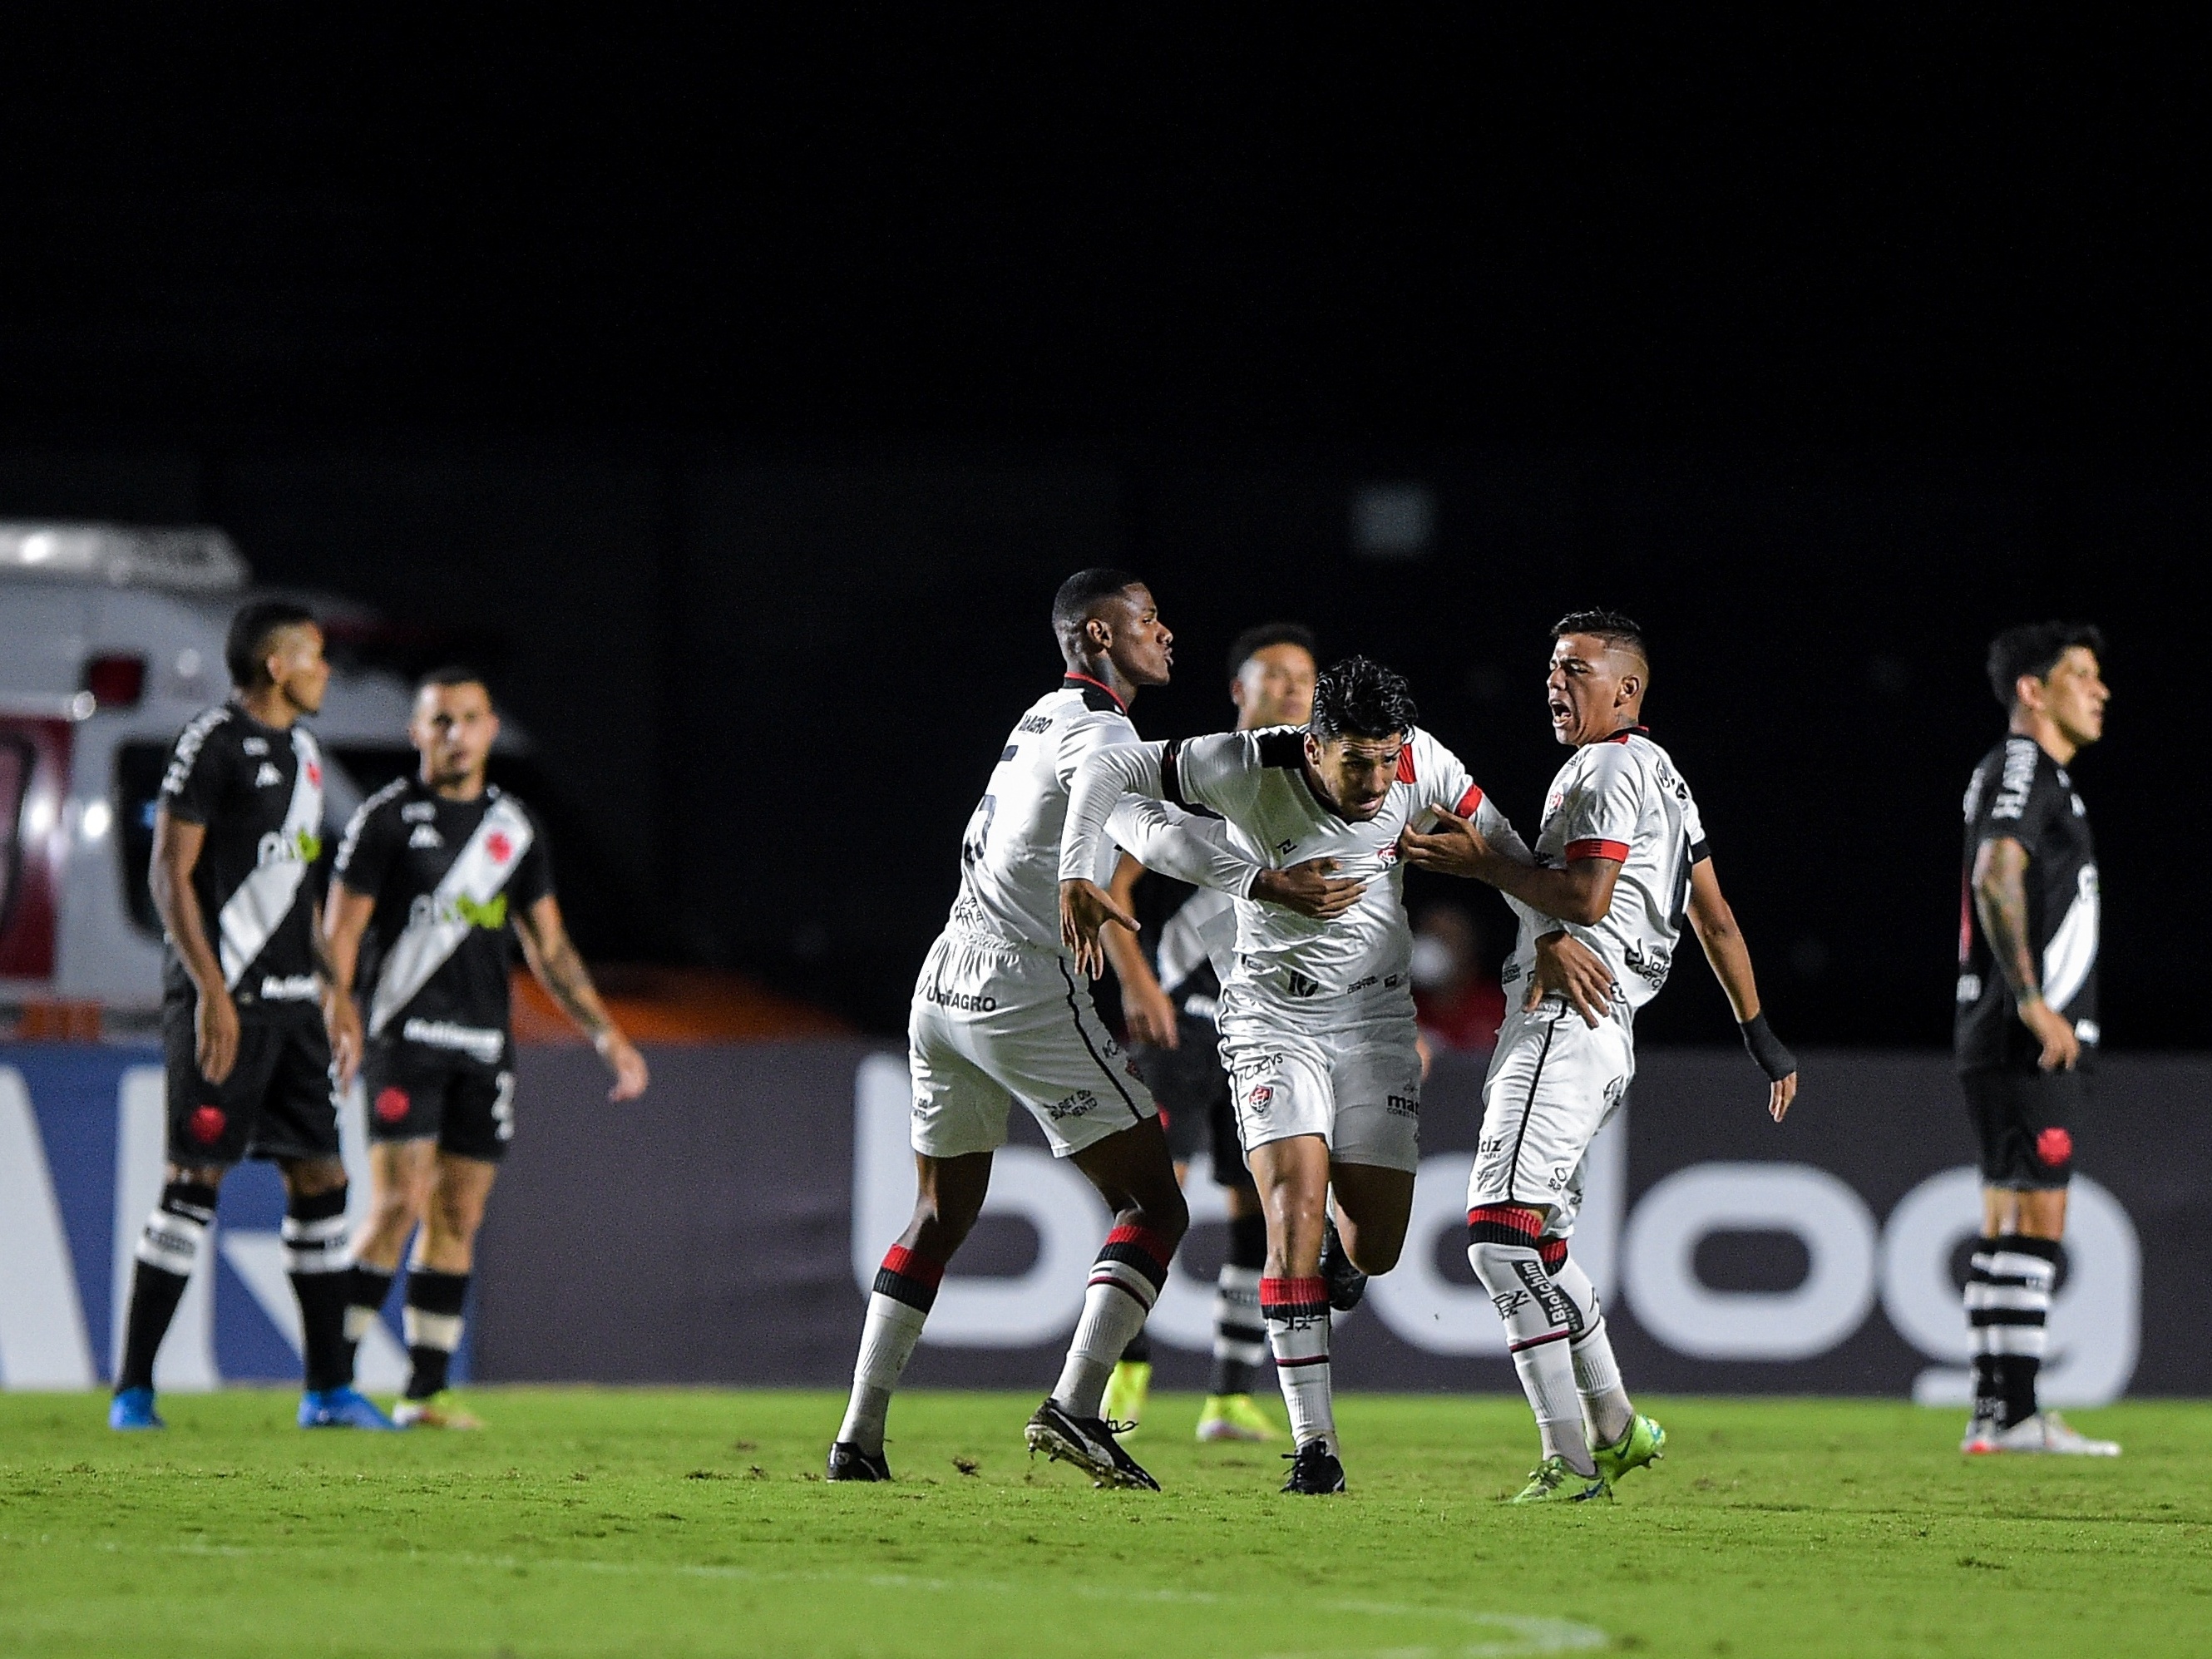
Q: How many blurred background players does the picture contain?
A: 4